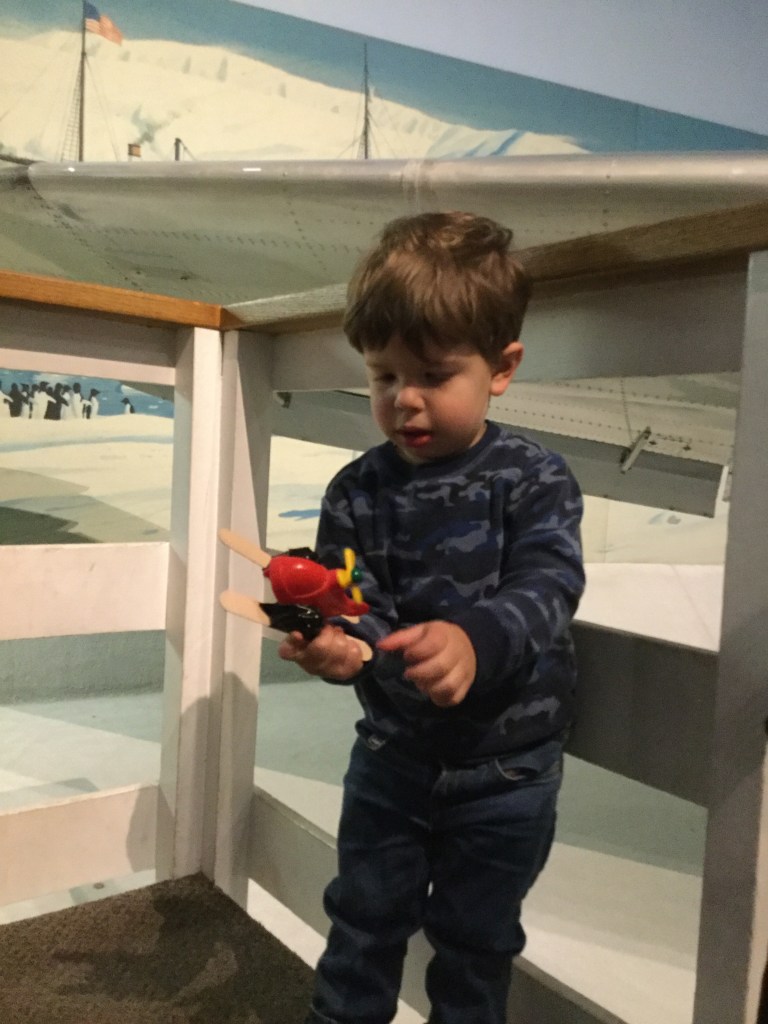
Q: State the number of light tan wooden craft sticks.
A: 2